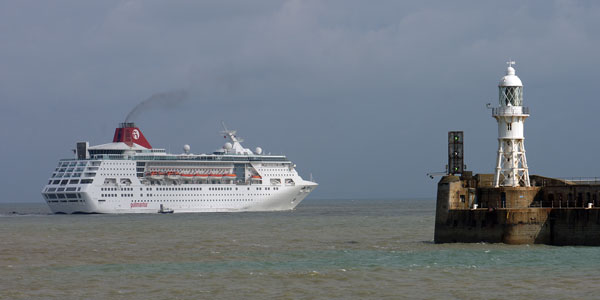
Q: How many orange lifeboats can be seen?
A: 7